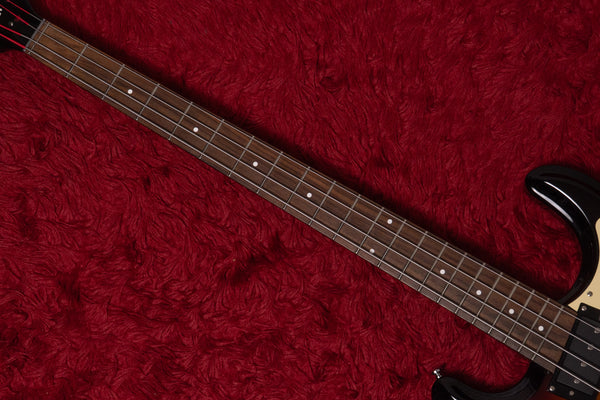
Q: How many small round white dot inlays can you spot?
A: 10